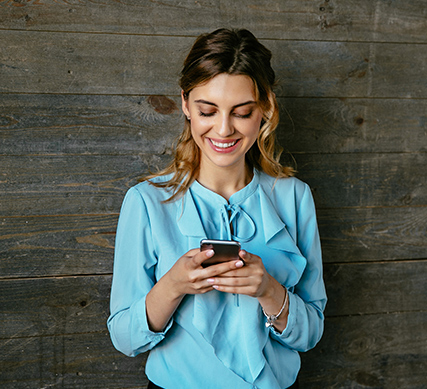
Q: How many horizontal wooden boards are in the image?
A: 7